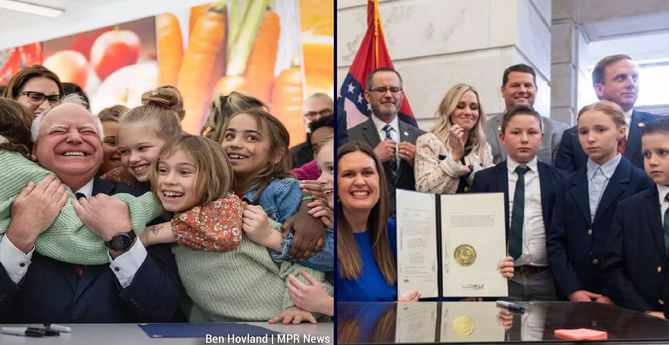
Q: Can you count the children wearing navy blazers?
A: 3